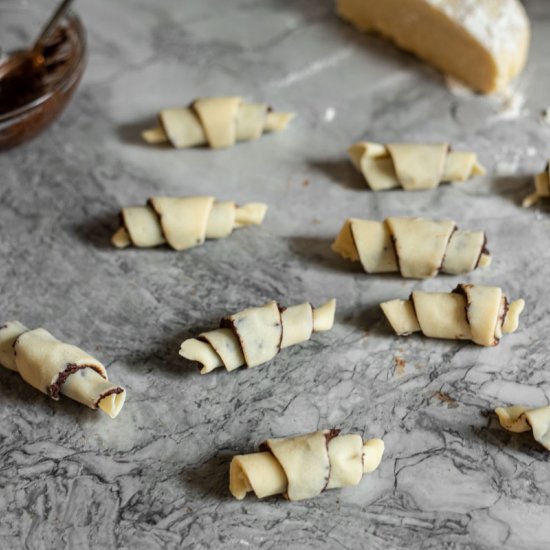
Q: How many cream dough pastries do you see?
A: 10